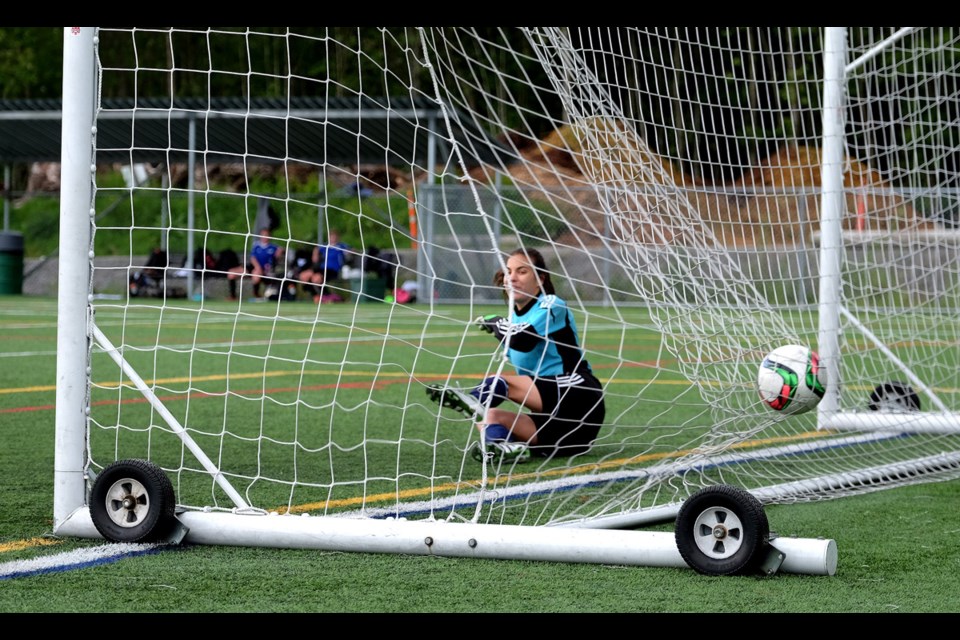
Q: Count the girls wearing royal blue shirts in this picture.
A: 2